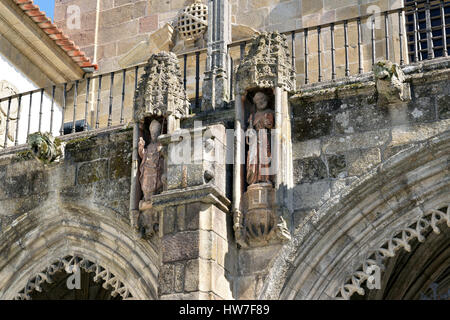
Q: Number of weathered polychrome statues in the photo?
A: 2